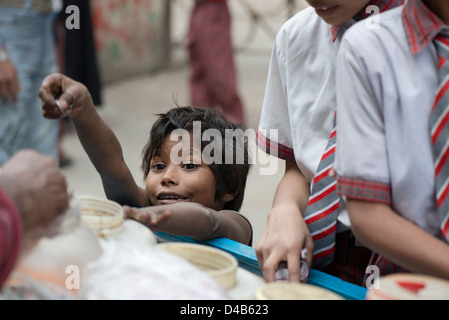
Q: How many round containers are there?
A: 4